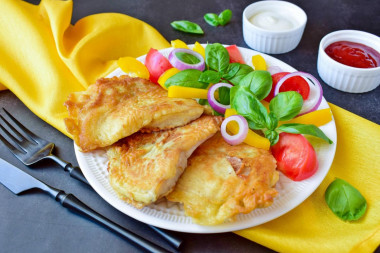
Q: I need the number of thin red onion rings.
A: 4